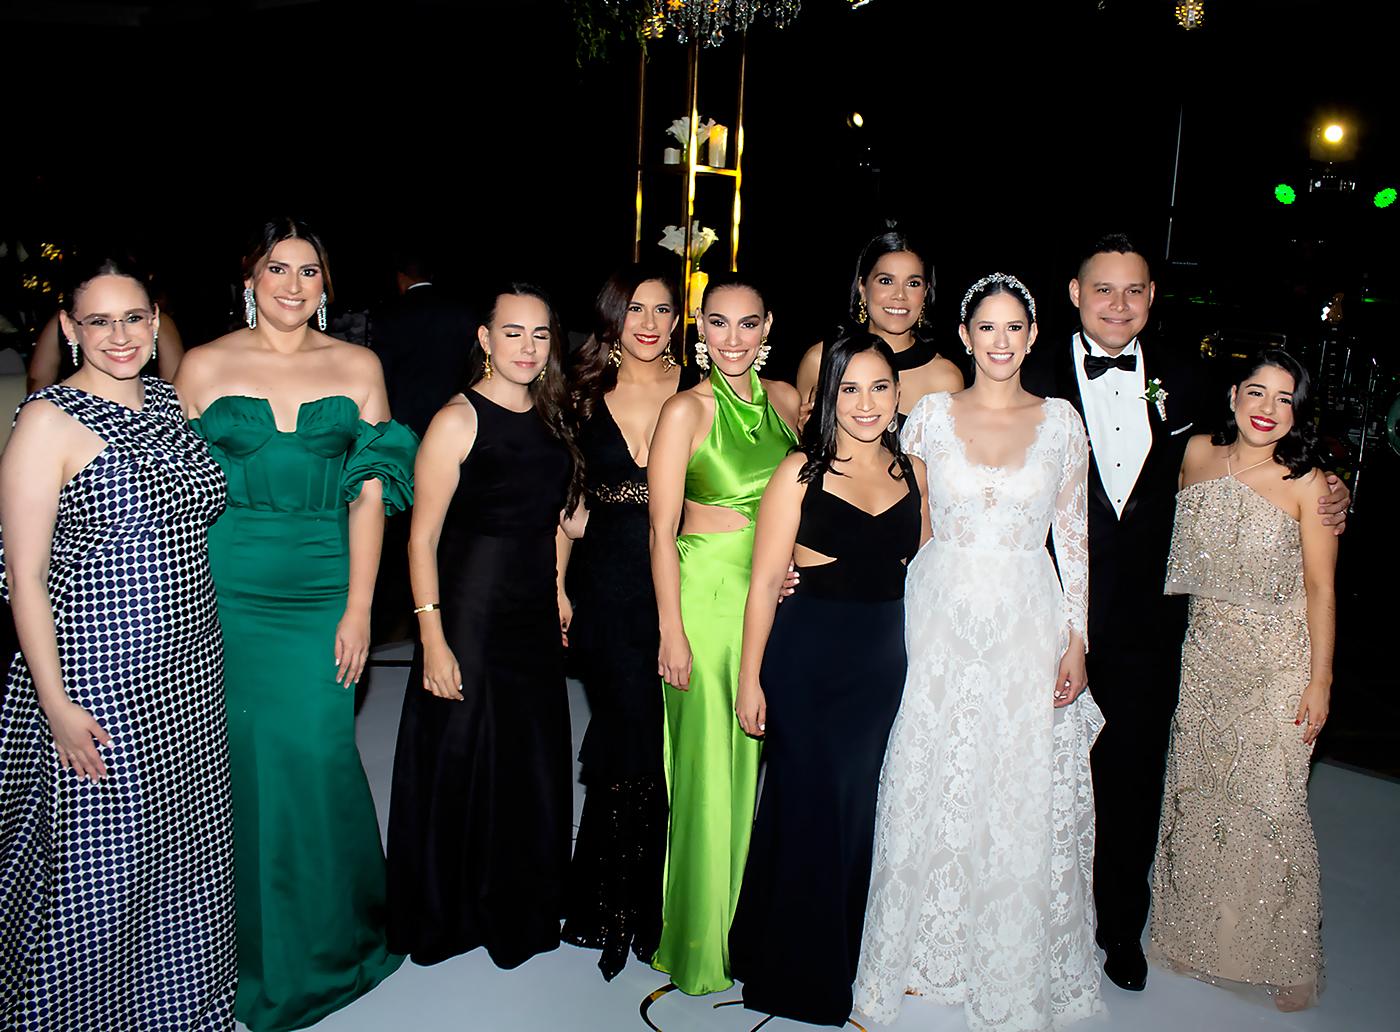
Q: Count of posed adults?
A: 10